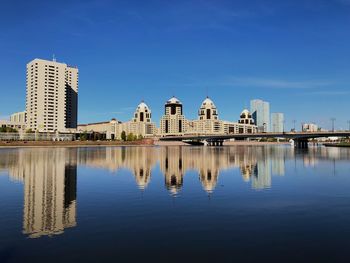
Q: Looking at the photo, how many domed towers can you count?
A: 4